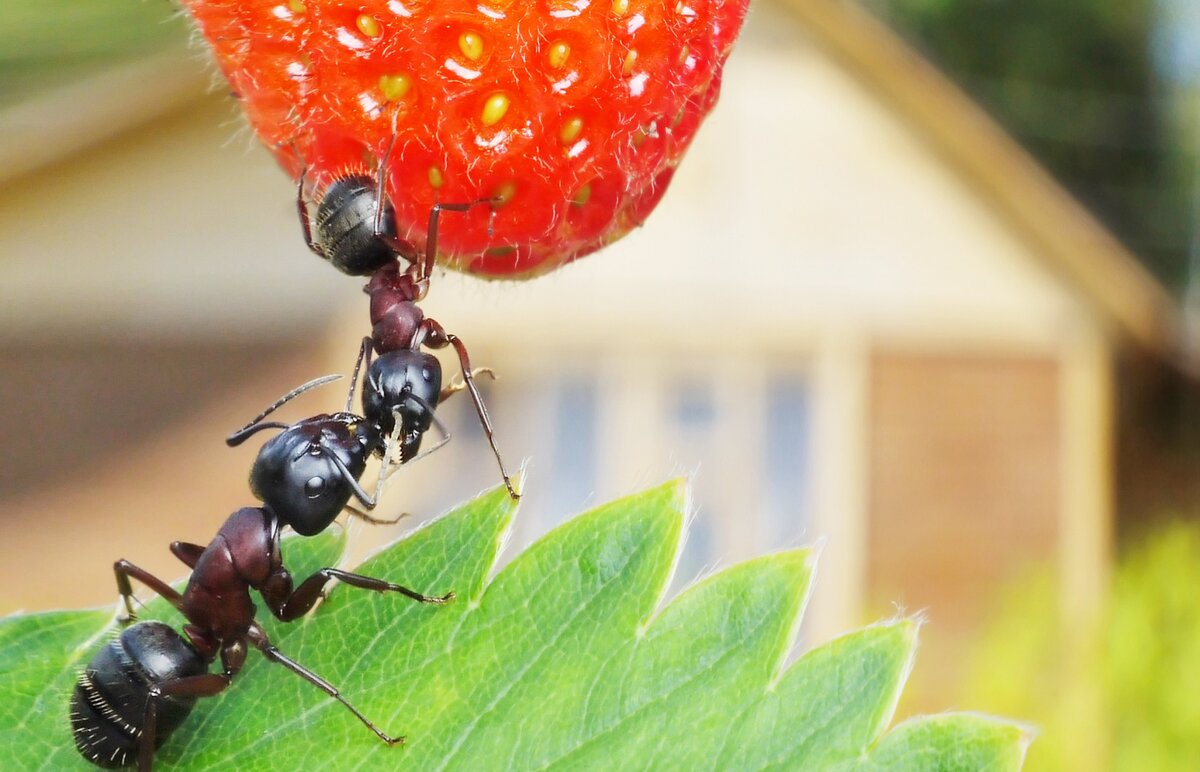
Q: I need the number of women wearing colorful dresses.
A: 0